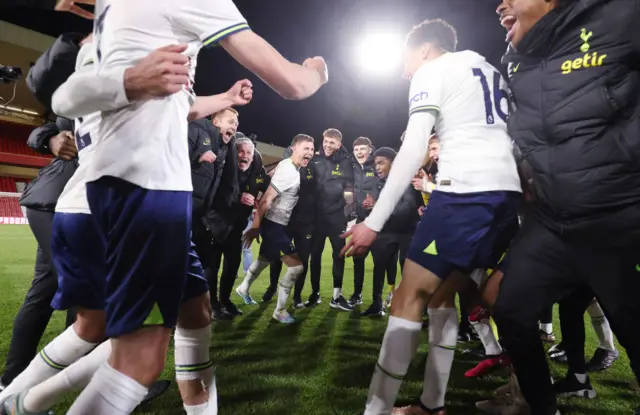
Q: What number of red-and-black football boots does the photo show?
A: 2